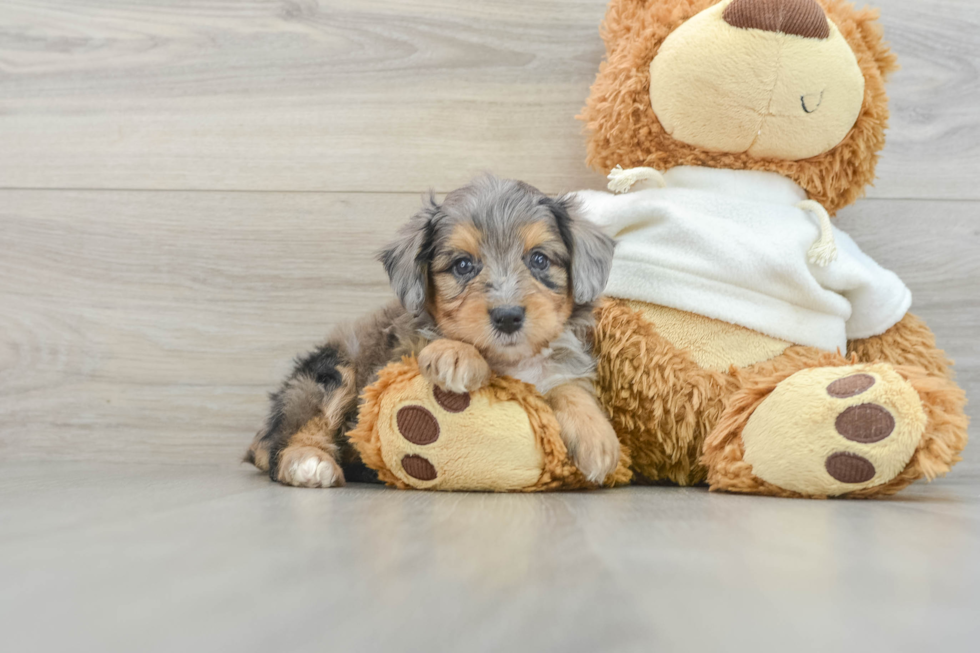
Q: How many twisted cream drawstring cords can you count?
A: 2